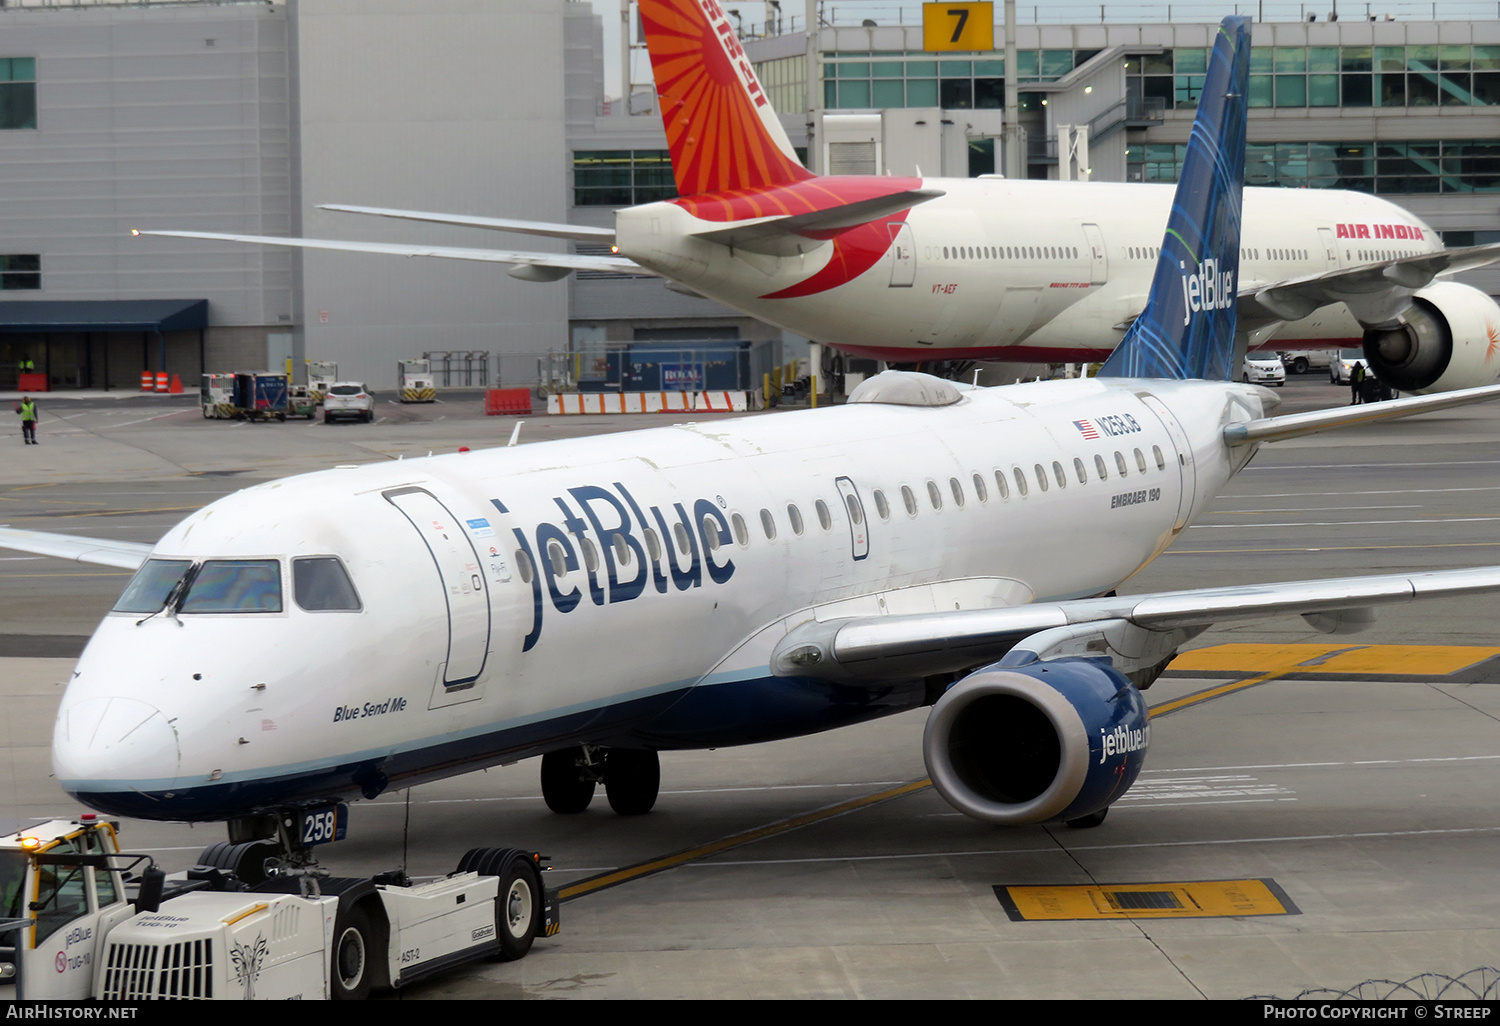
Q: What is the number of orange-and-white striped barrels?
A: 2